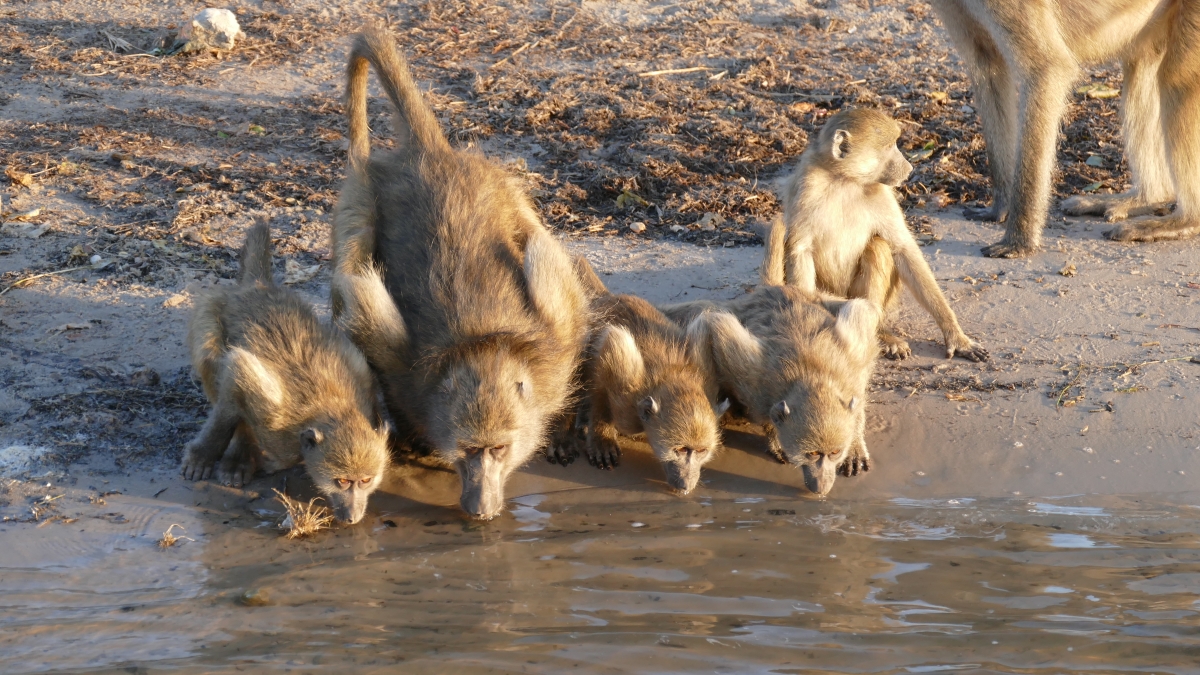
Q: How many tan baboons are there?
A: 6